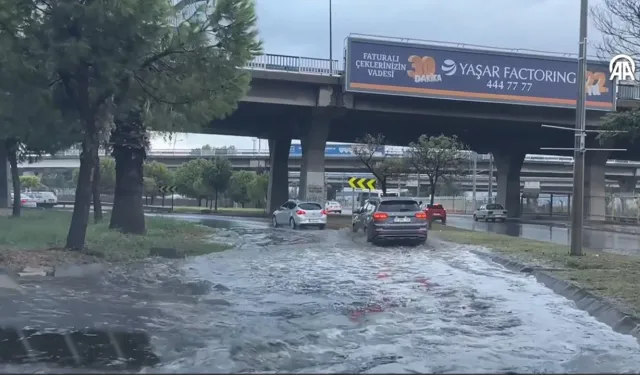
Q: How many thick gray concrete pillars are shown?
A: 4